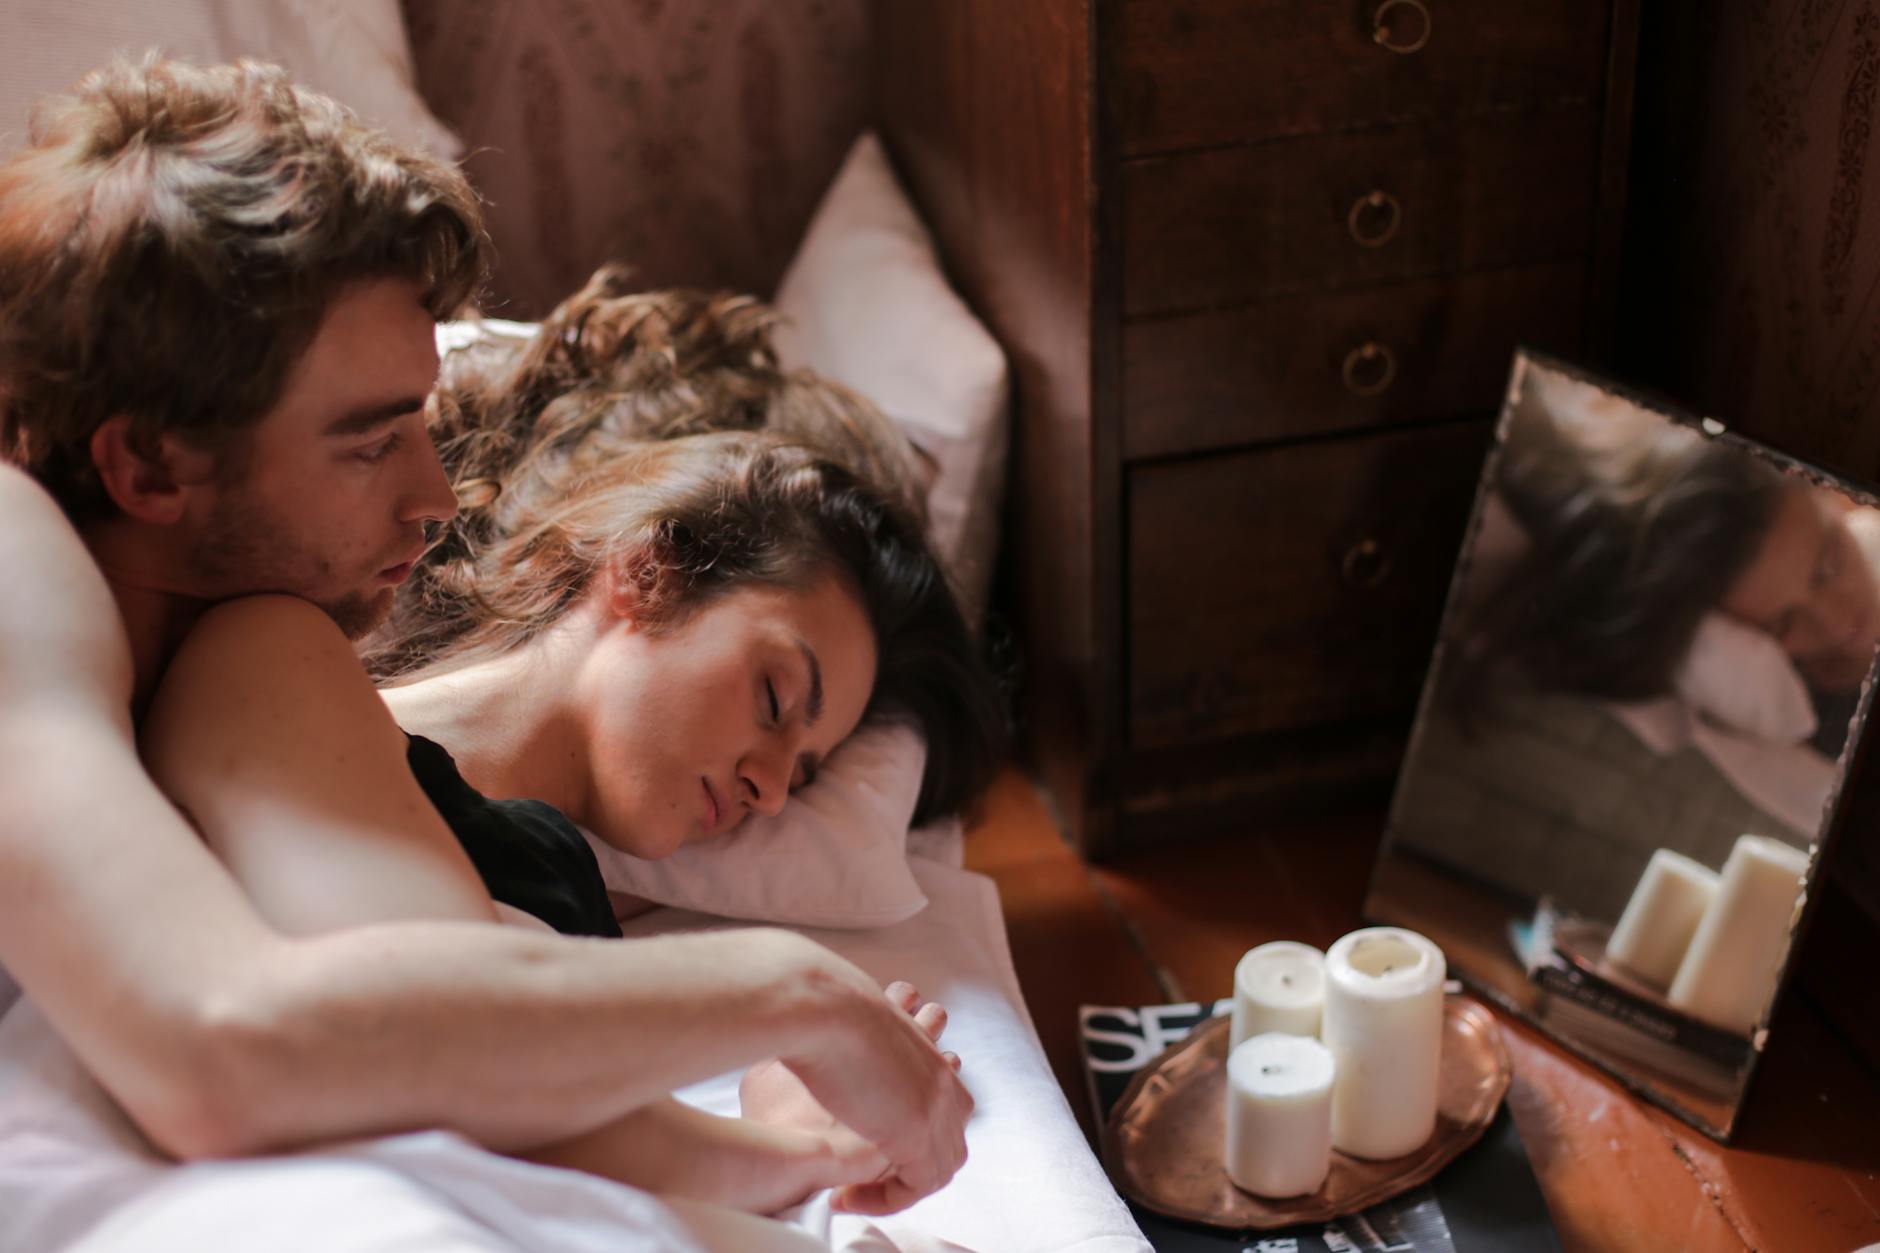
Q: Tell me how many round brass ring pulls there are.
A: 4